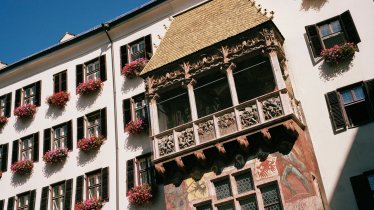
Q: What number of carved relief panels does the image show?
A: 6